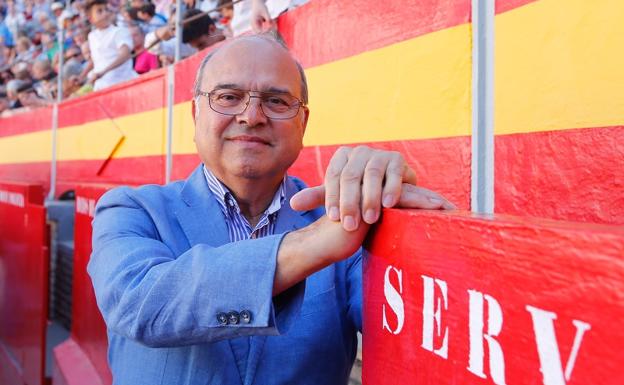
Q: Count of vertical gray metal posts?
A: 3